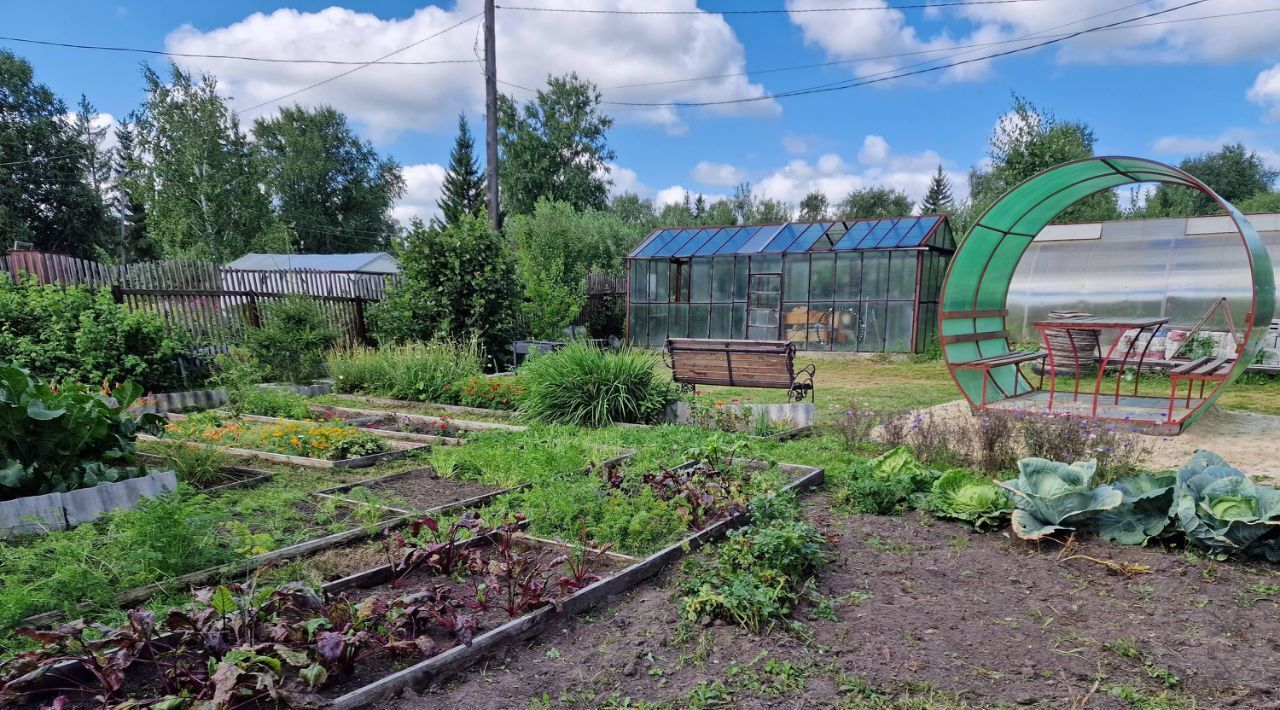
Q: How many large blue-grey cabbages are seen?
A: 3